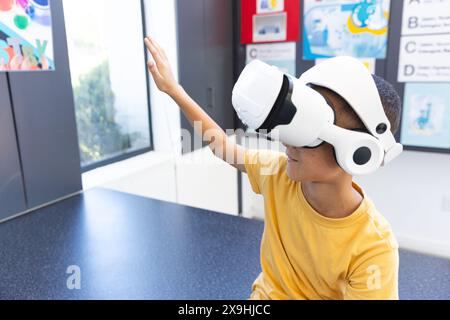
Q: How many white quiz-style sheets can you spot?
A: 2